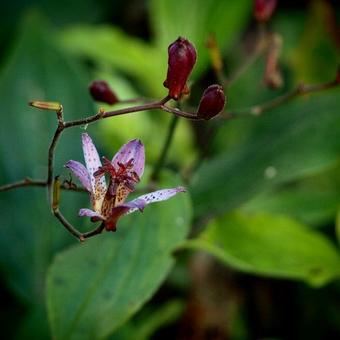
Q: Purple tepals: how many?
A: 6